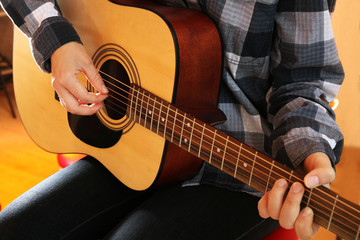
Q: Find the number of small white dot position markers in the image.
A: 6